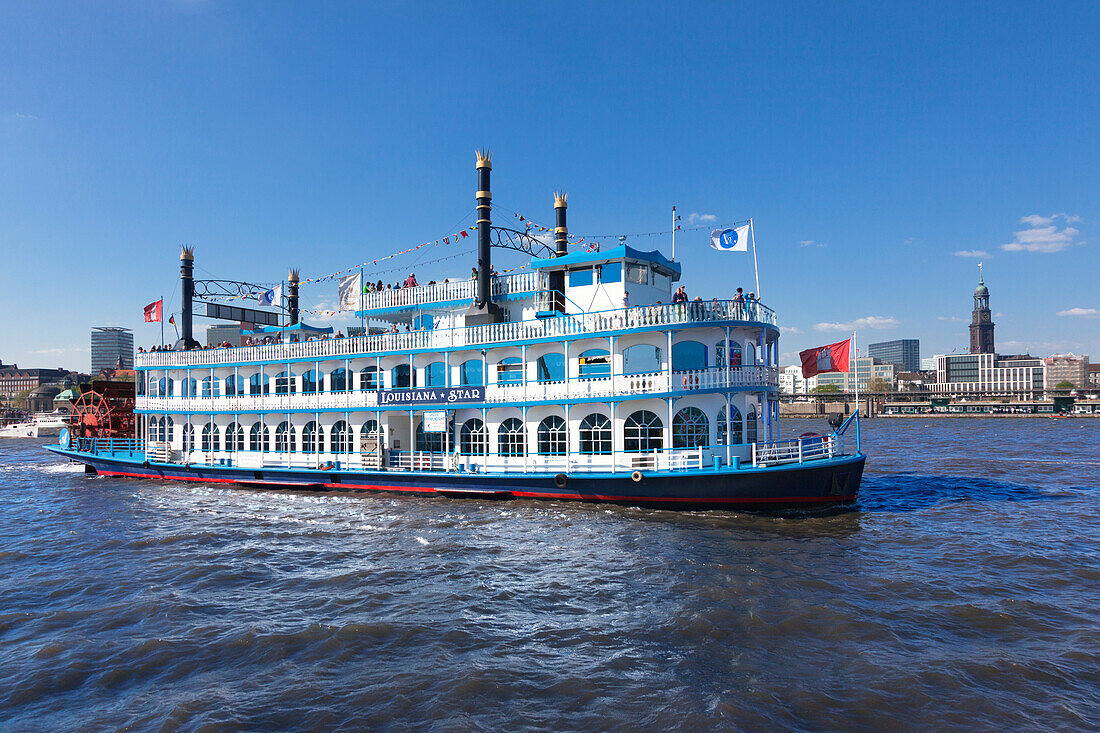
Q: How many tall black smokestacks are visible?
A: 4